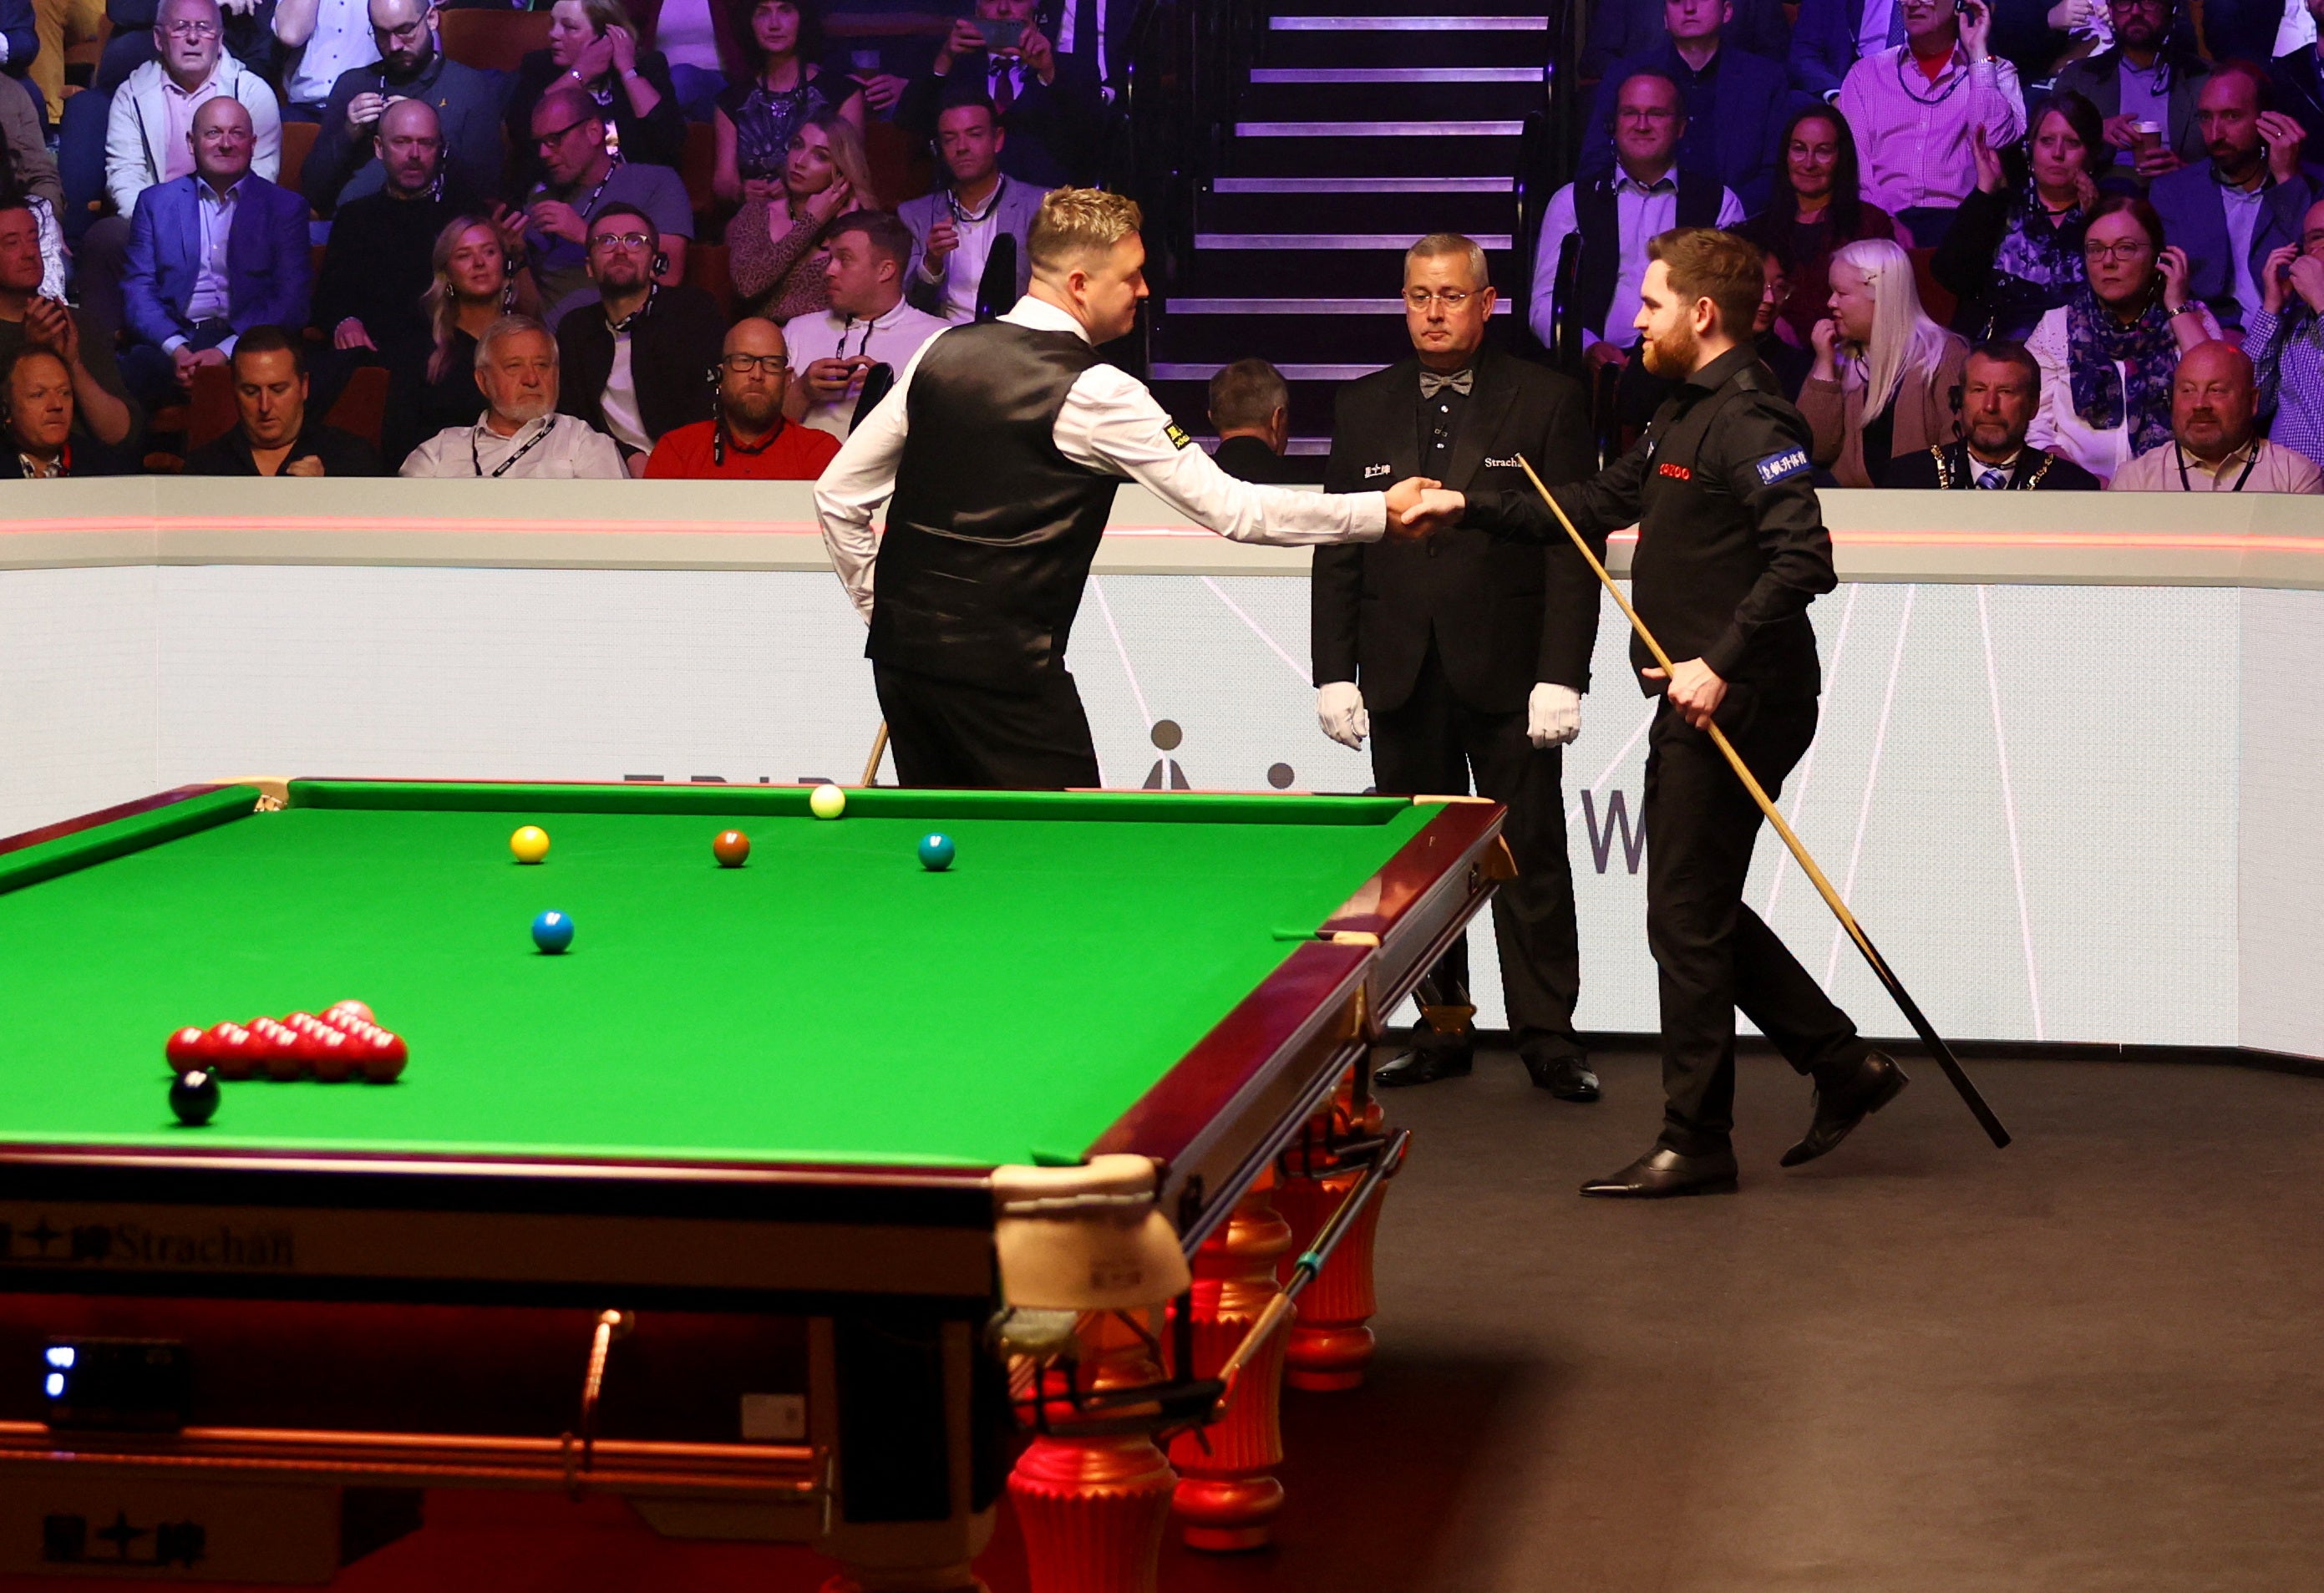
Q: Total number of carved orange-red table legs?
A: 3